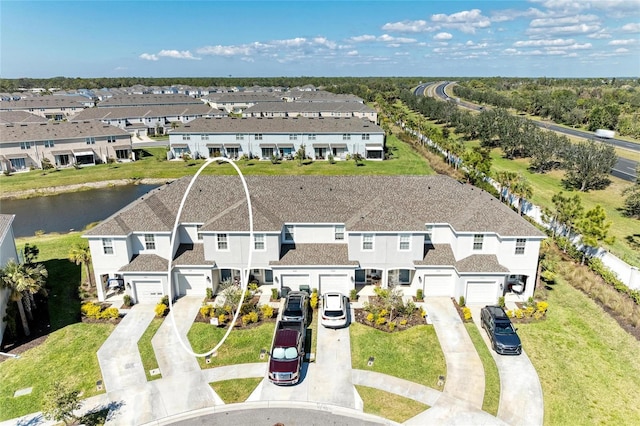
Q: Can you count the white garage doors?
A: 6